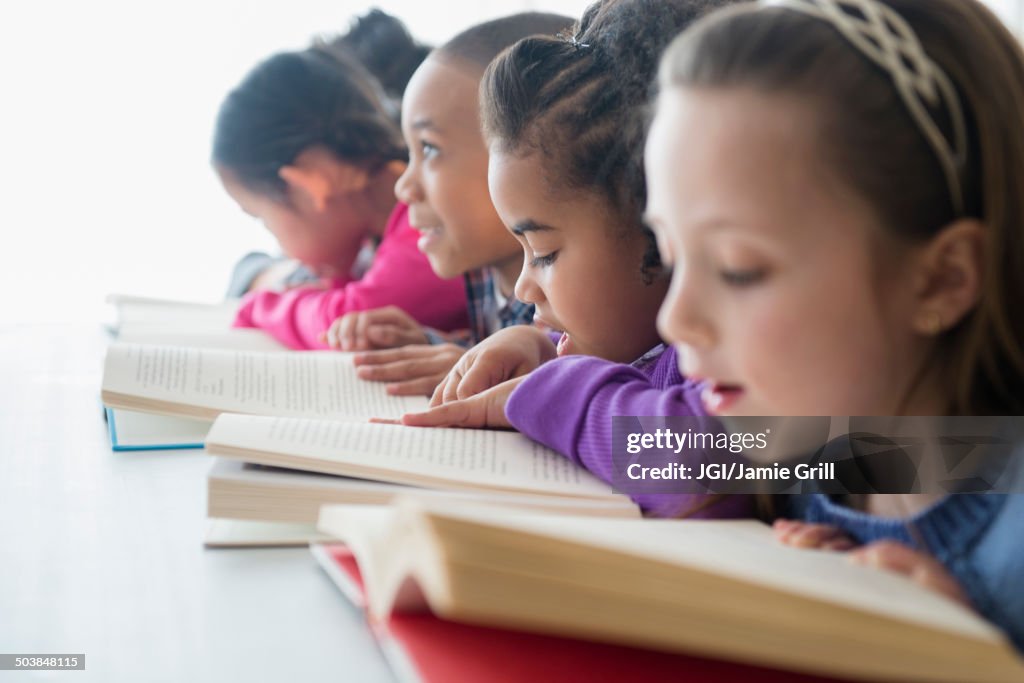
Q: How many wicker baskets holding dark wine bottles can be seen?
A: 0